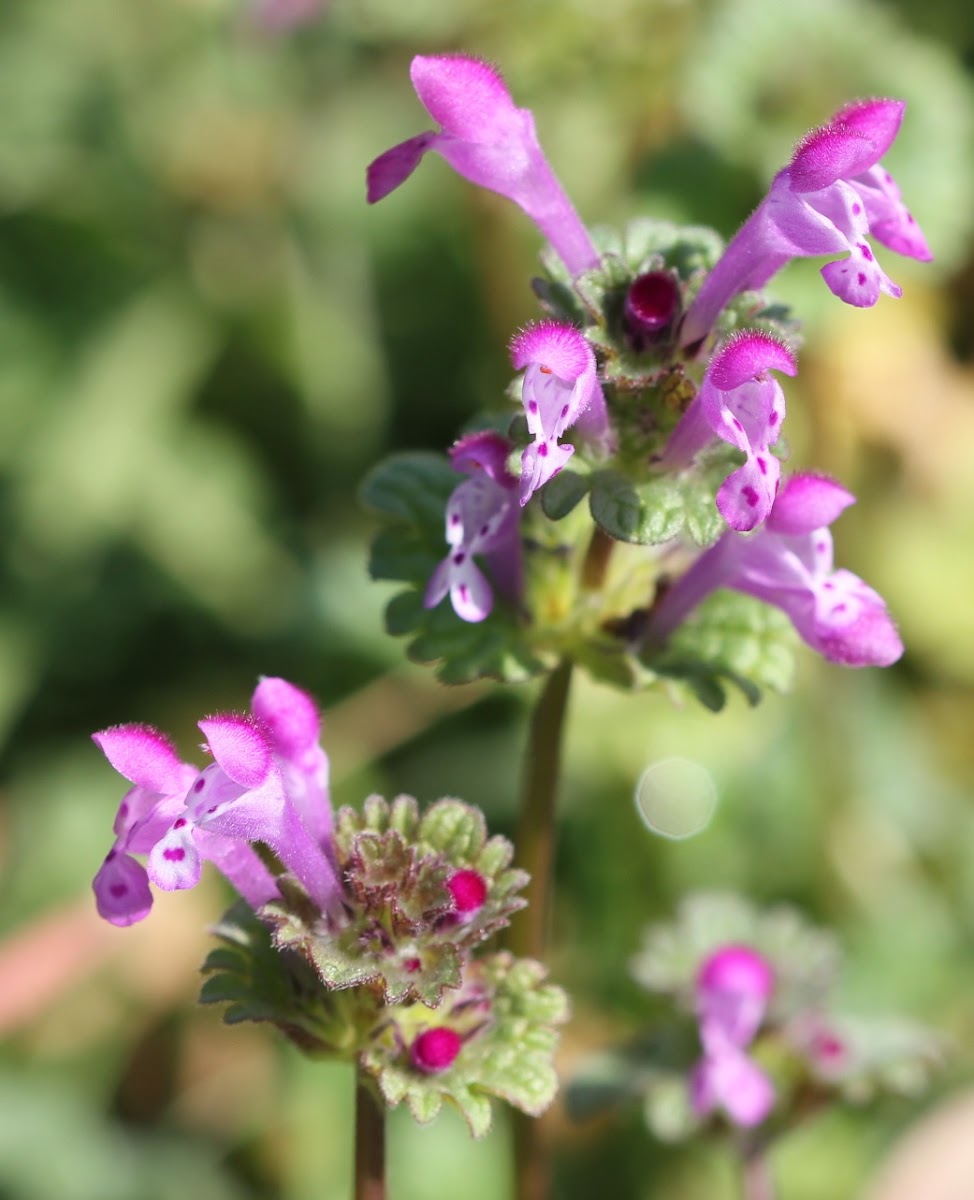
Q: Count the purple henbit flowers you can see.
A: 11